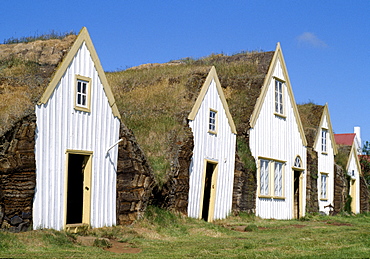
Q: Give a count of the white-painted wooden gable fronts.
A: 5